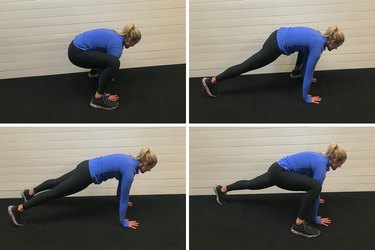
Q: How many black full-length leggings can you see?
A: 4